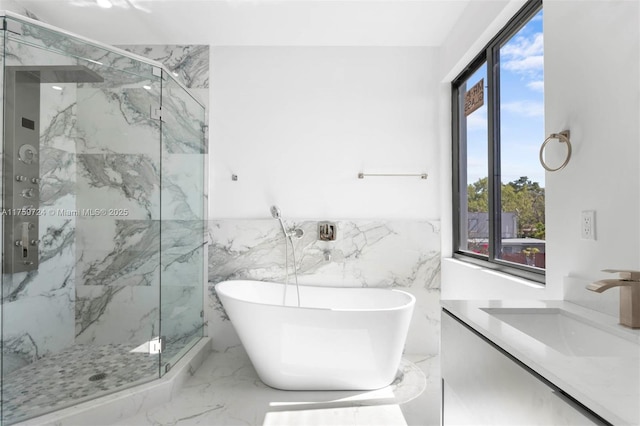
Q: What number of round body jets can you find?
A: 4